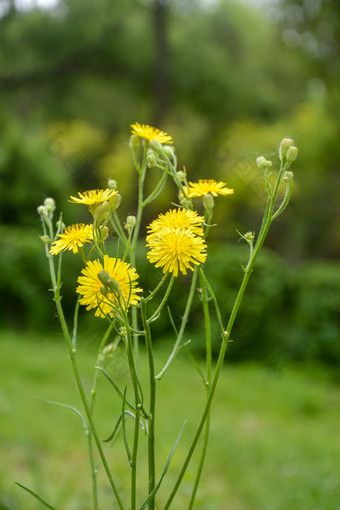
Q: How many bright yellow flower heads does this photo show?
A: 7